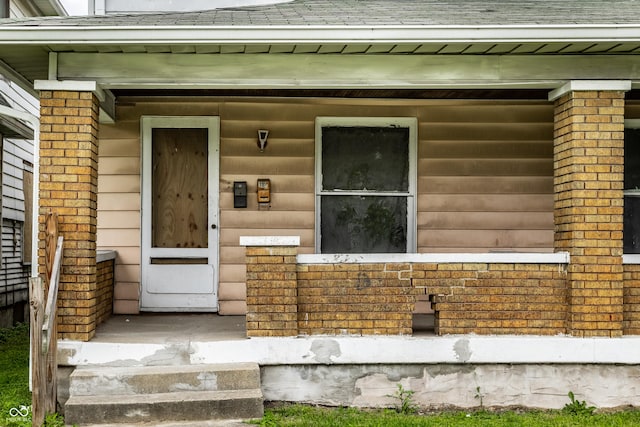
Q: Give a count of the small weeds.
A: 3